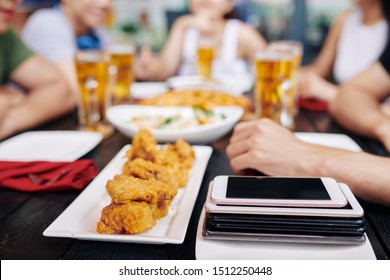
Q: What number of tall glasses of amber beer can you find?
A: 5